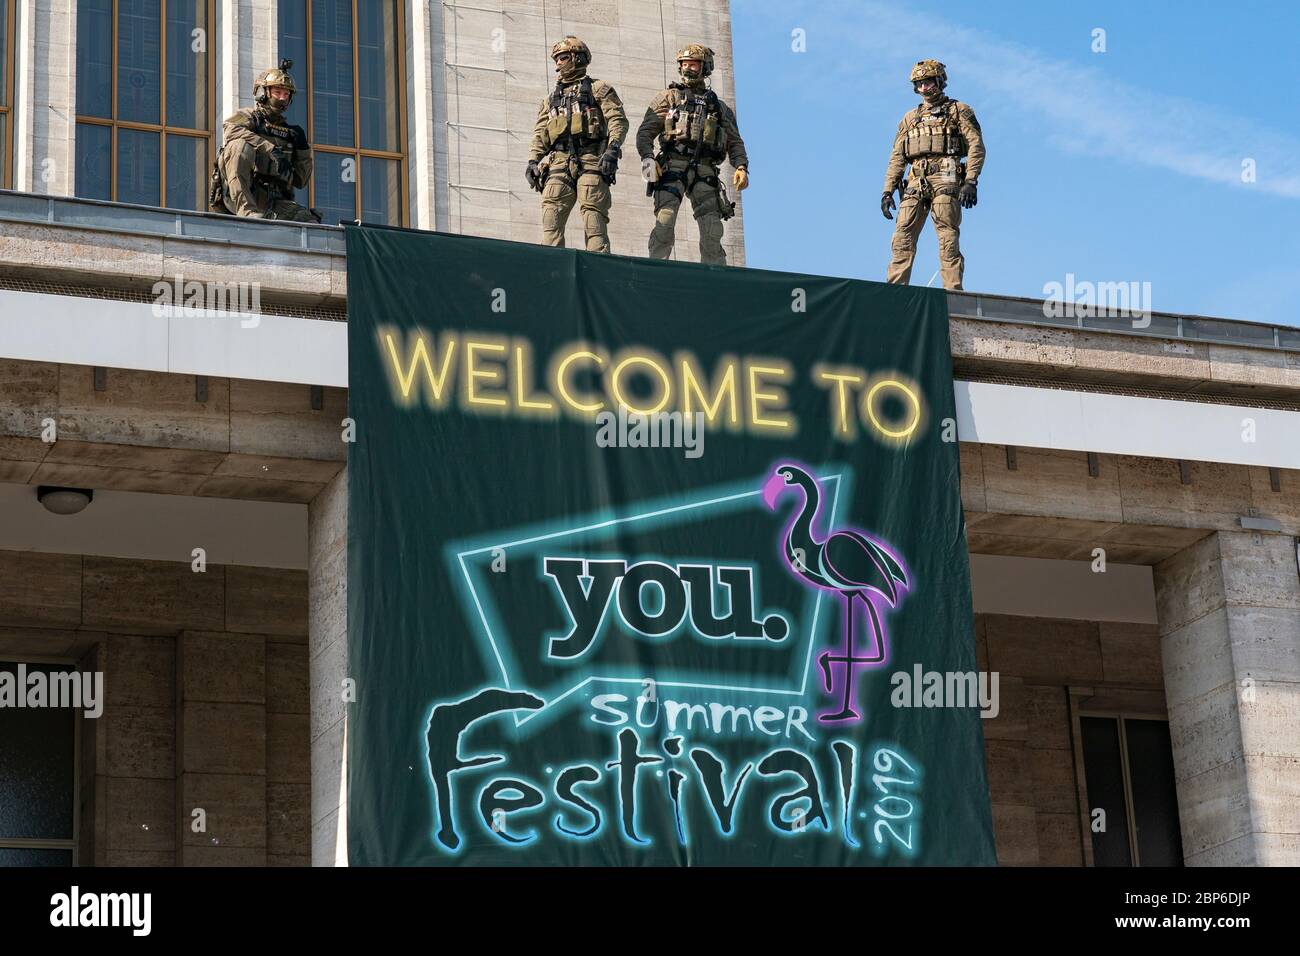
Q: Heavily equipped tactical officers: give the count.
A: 4